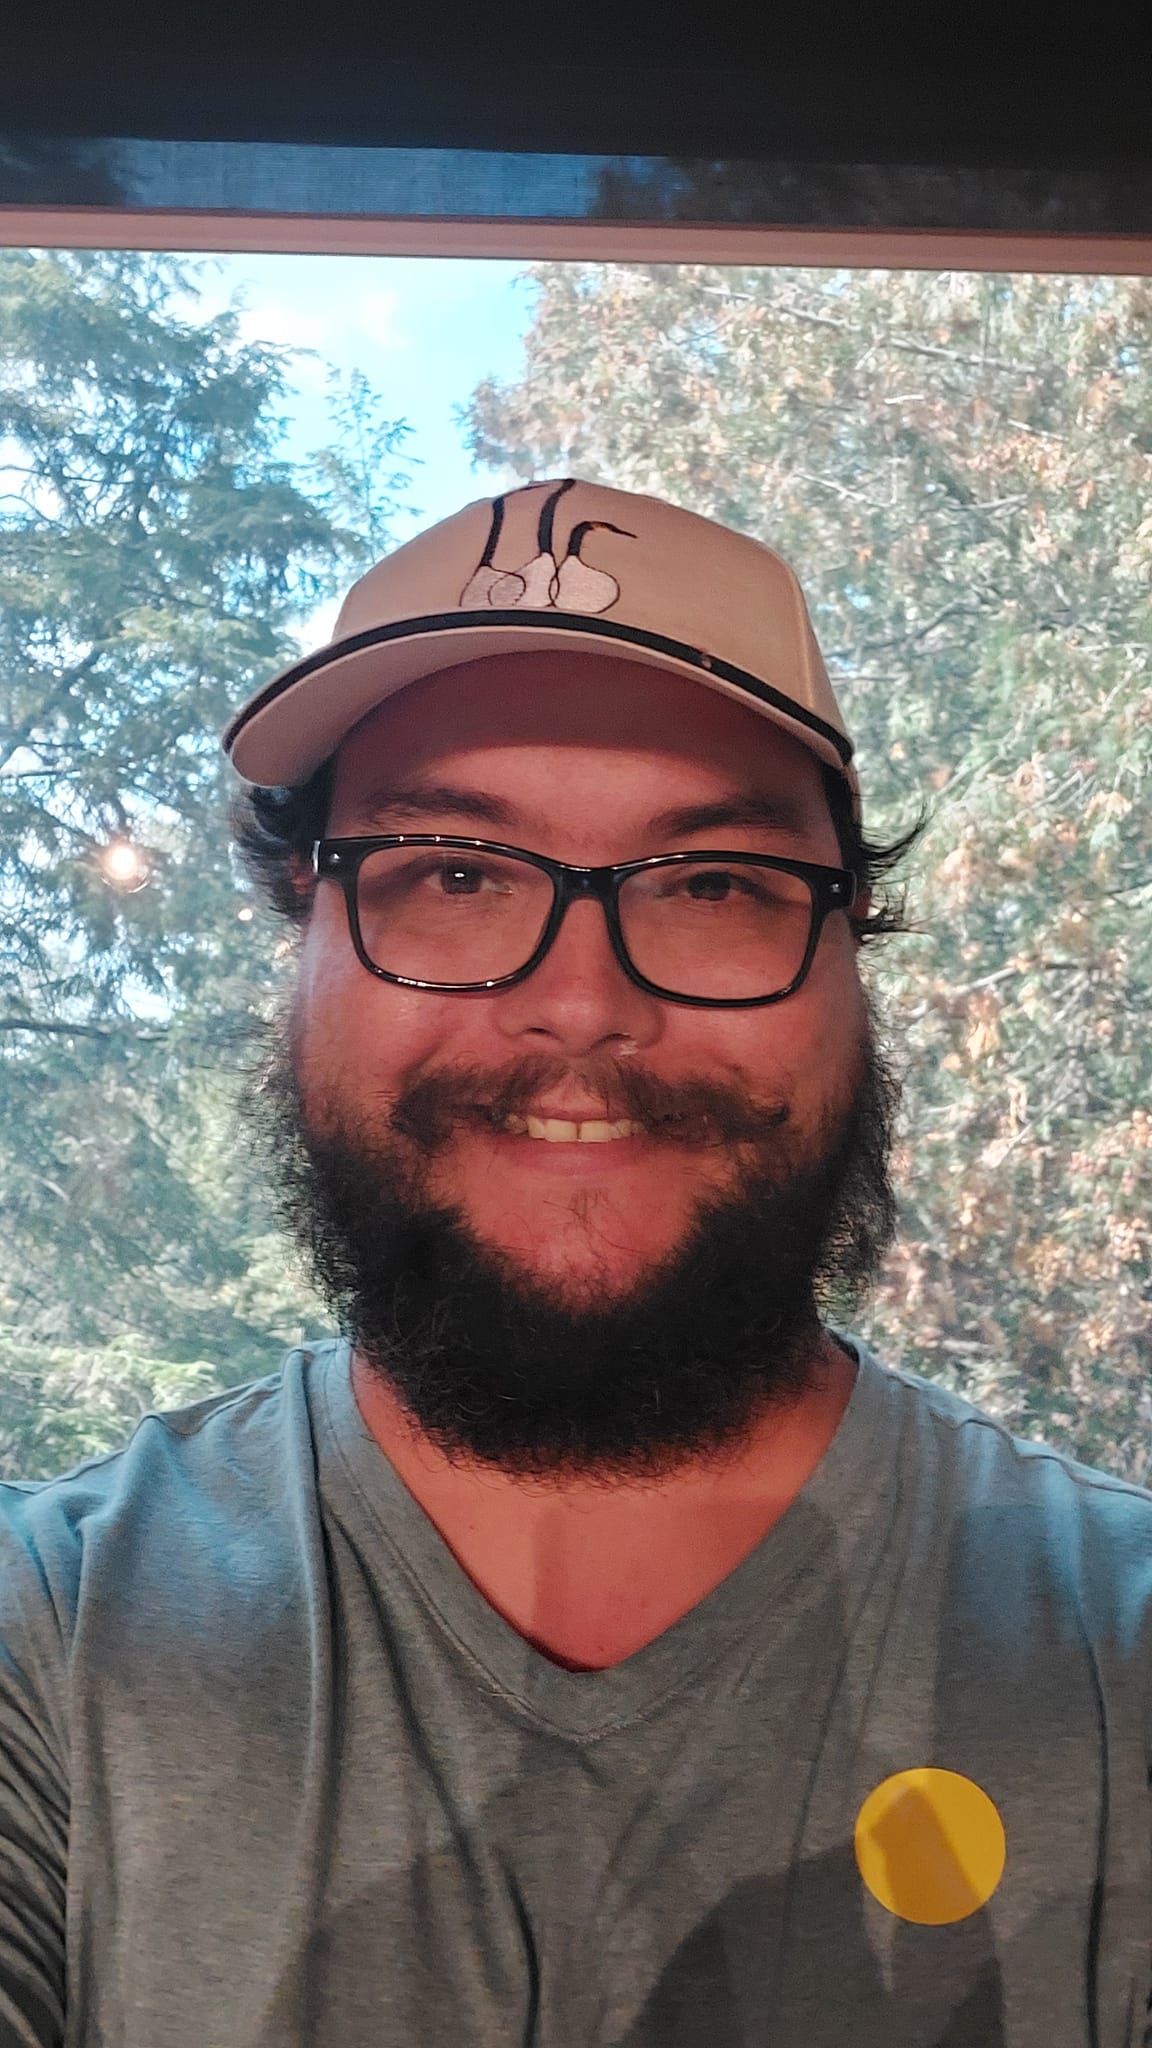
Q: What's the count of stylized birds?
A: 3